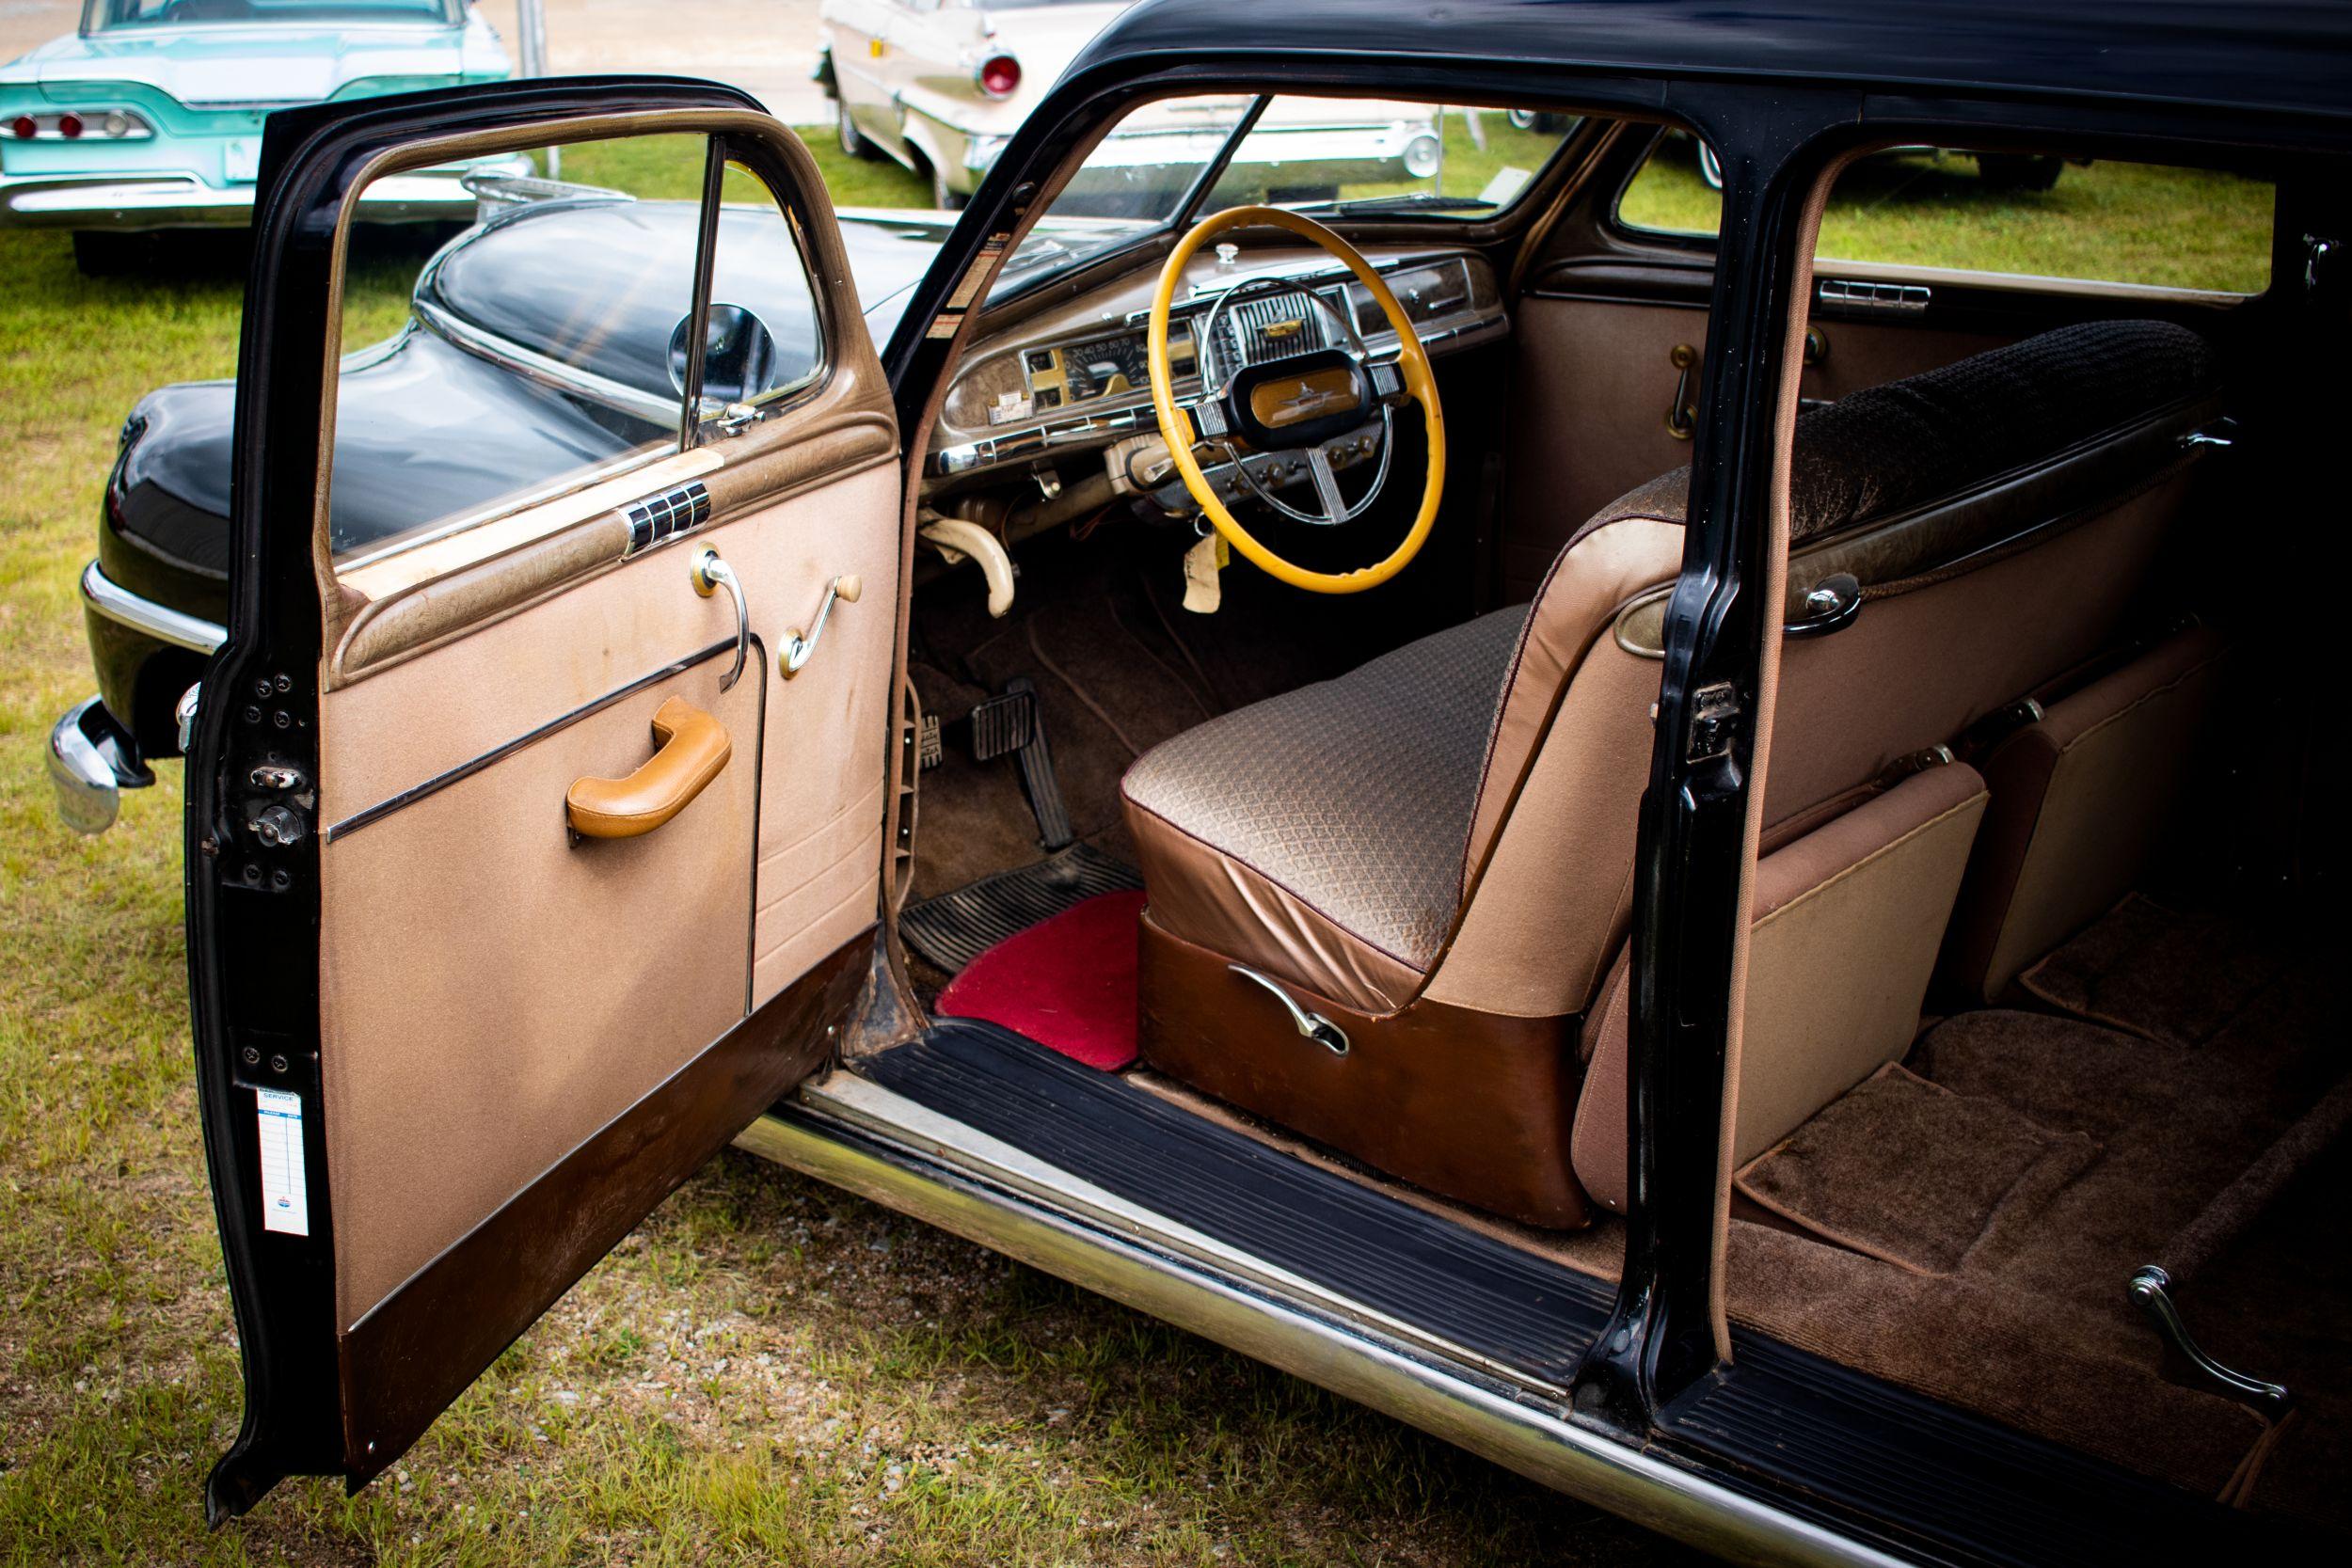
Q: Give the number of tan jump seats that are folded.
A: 2